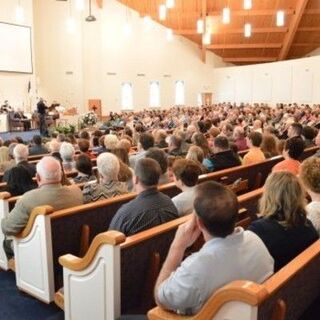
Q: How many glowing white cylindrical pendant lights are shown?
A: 14